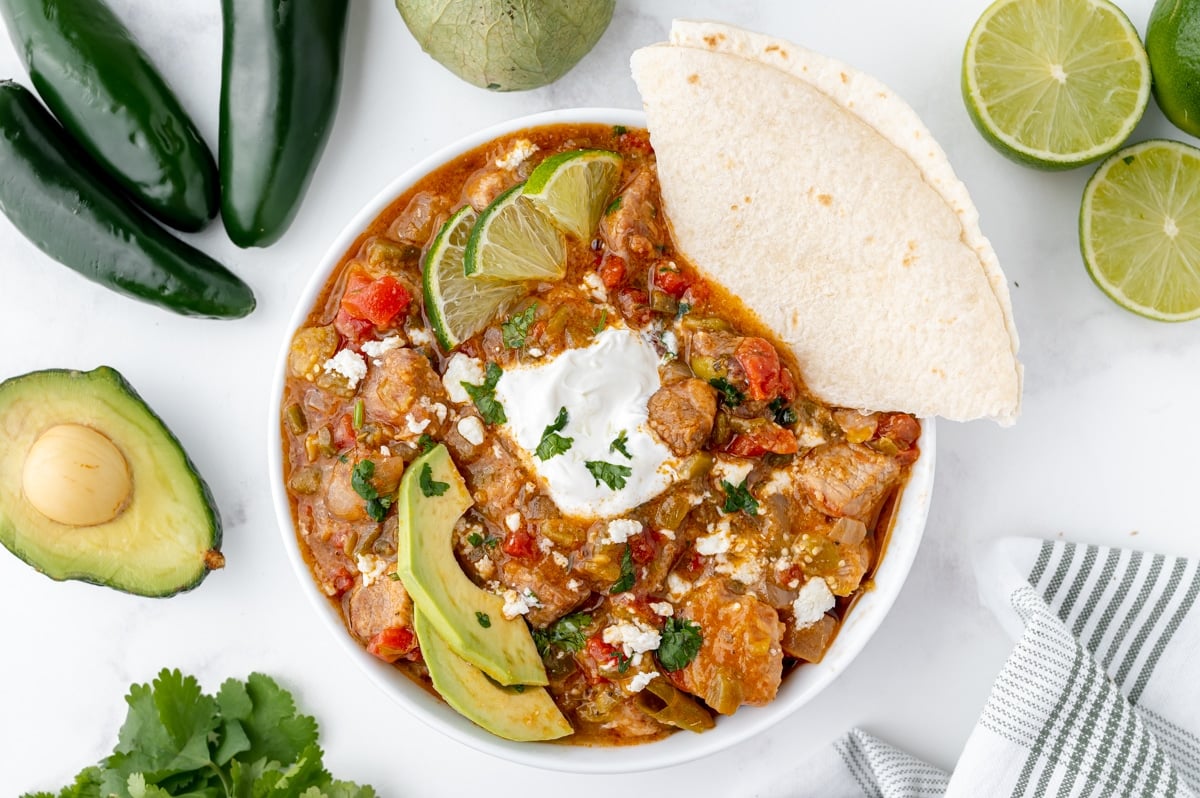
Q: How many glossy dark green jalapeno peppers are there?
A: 3